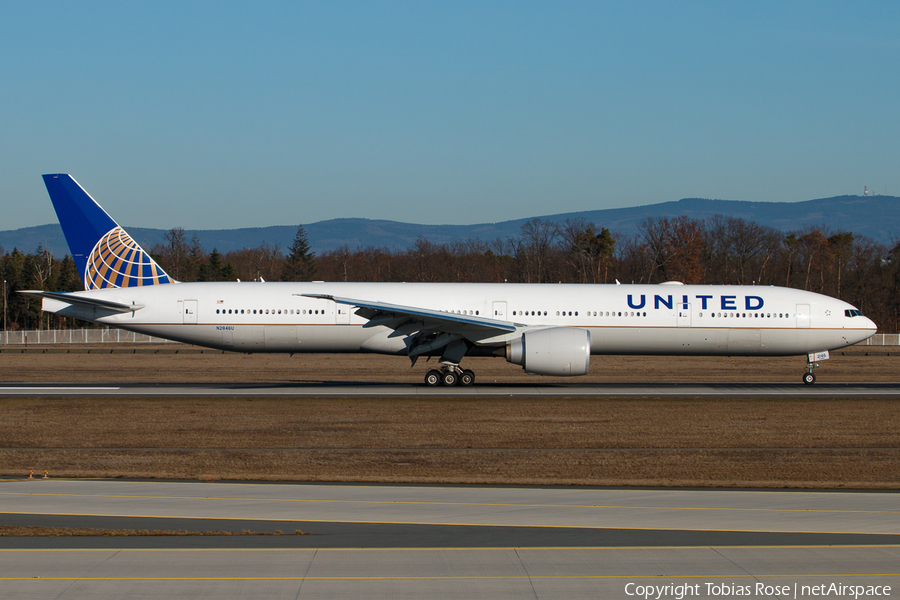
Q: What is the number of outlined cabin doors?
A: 5